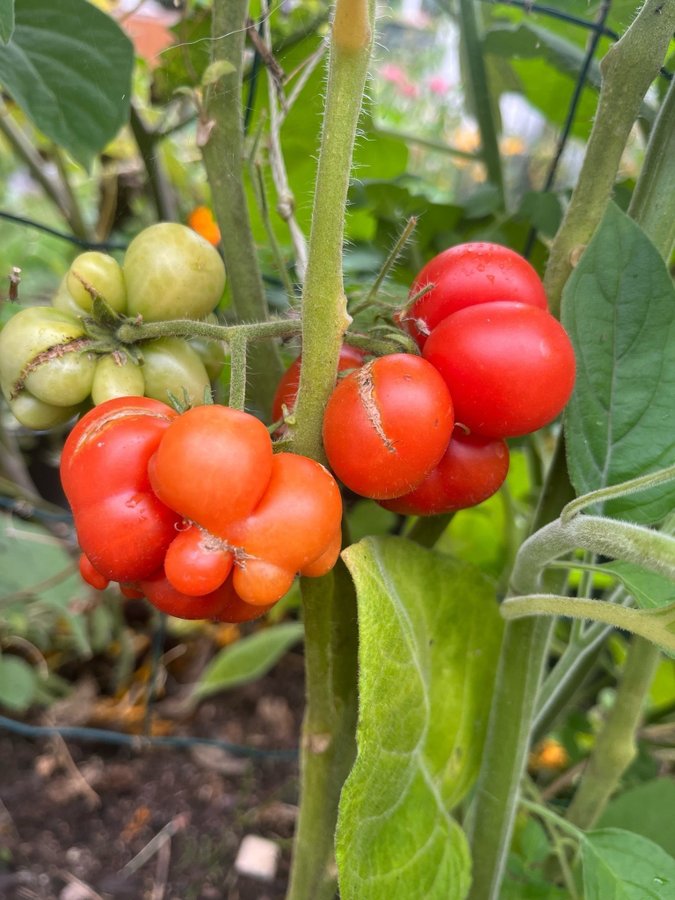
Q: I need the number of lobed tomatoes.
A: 3